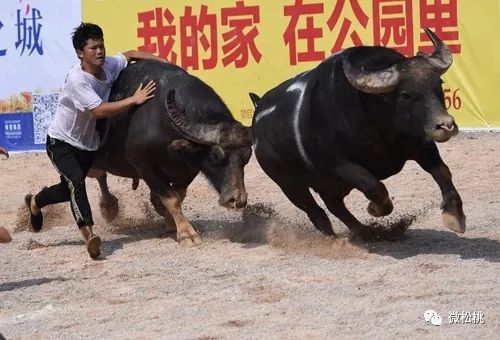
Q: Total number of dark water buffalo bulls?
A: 2